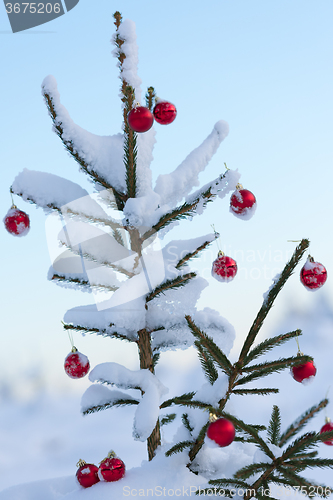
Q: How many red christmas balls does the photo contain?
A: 12